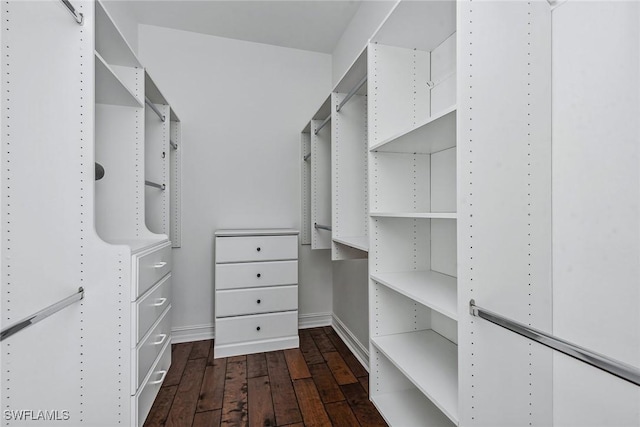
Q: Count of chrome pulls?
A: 4